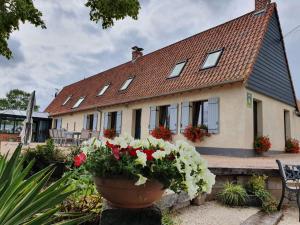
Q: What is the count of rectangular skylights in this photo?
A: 6